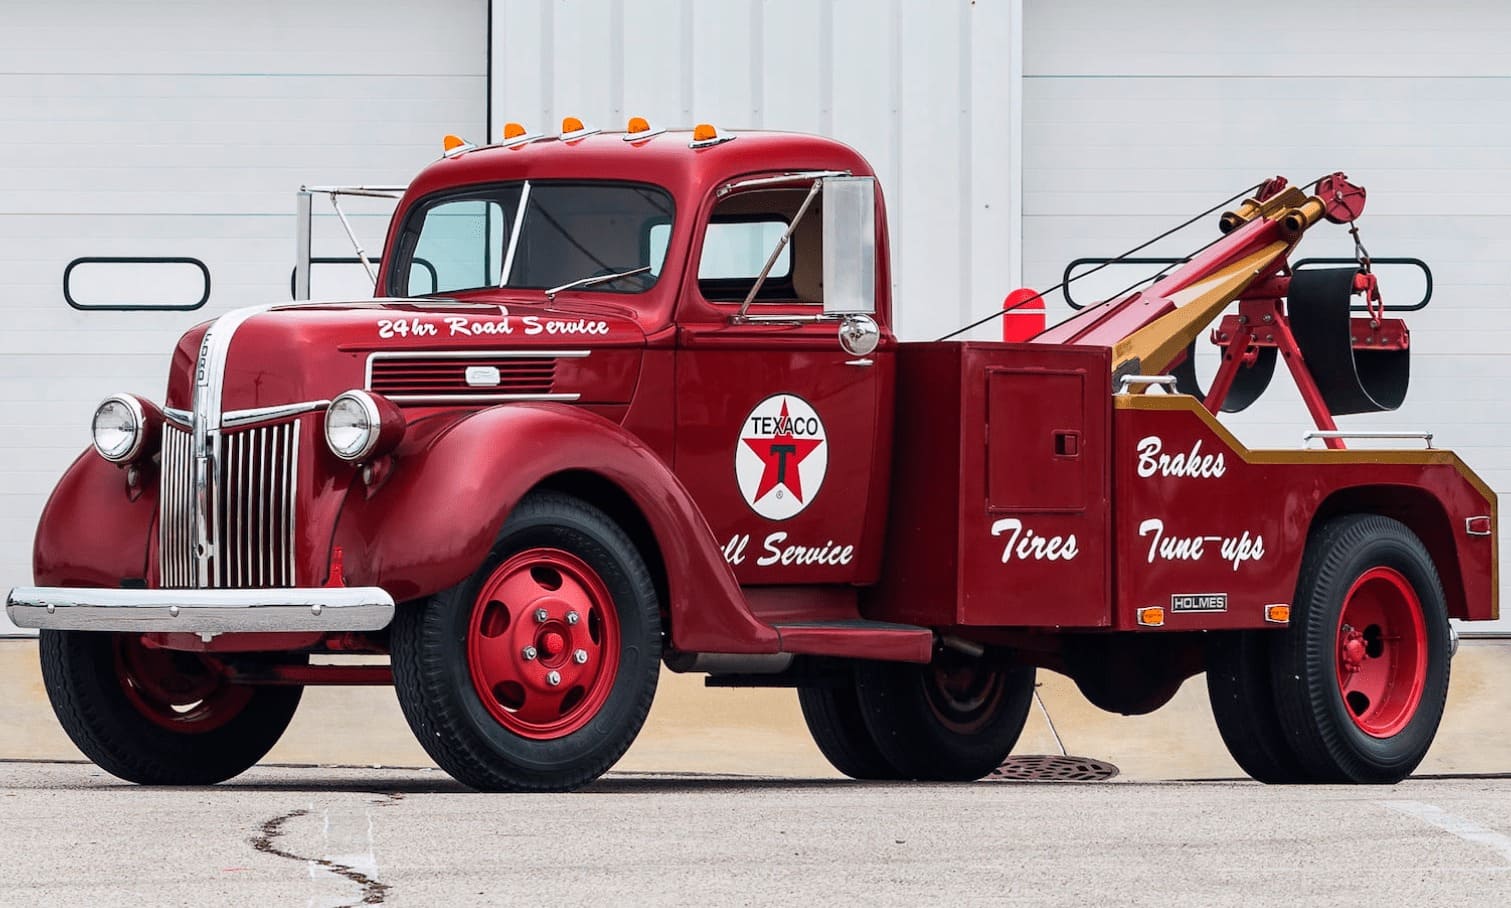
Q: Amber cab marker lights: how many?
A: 5